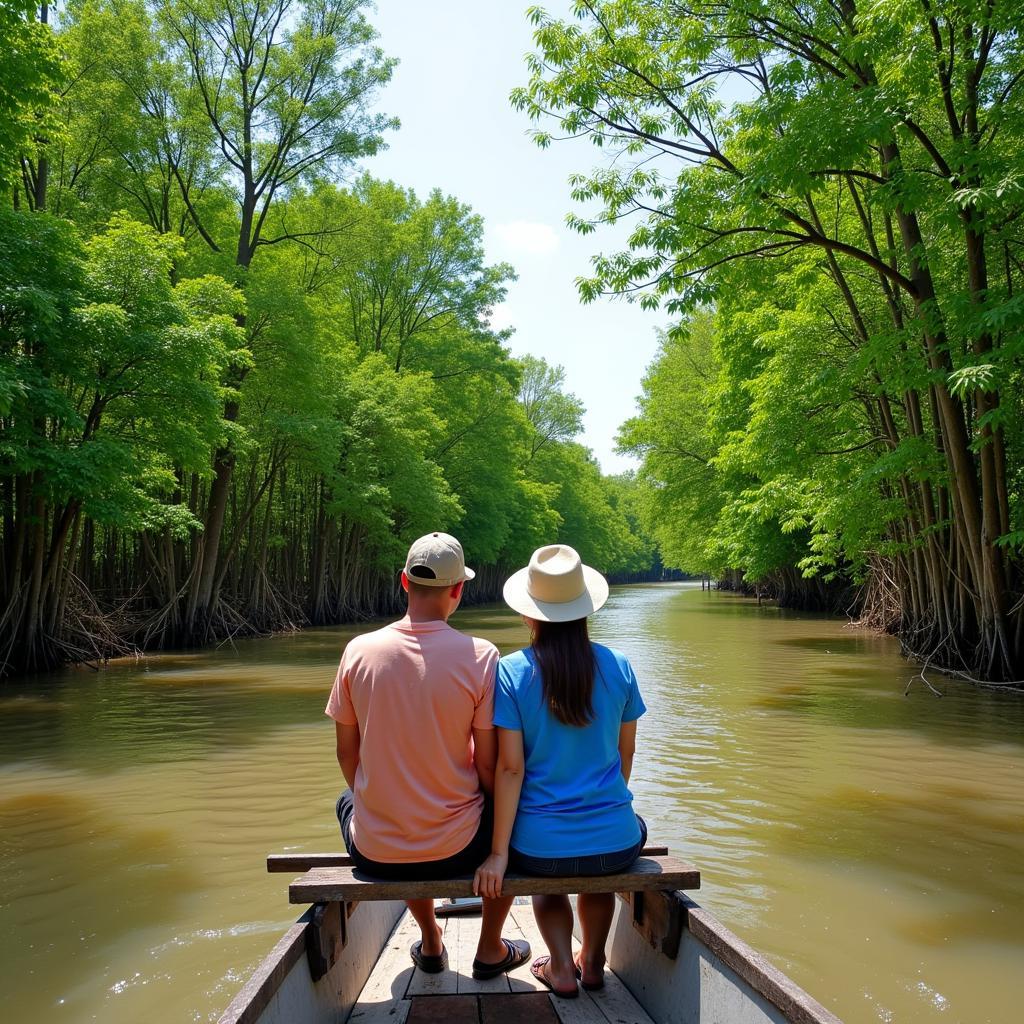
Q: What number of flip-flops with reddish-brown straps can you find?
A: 2